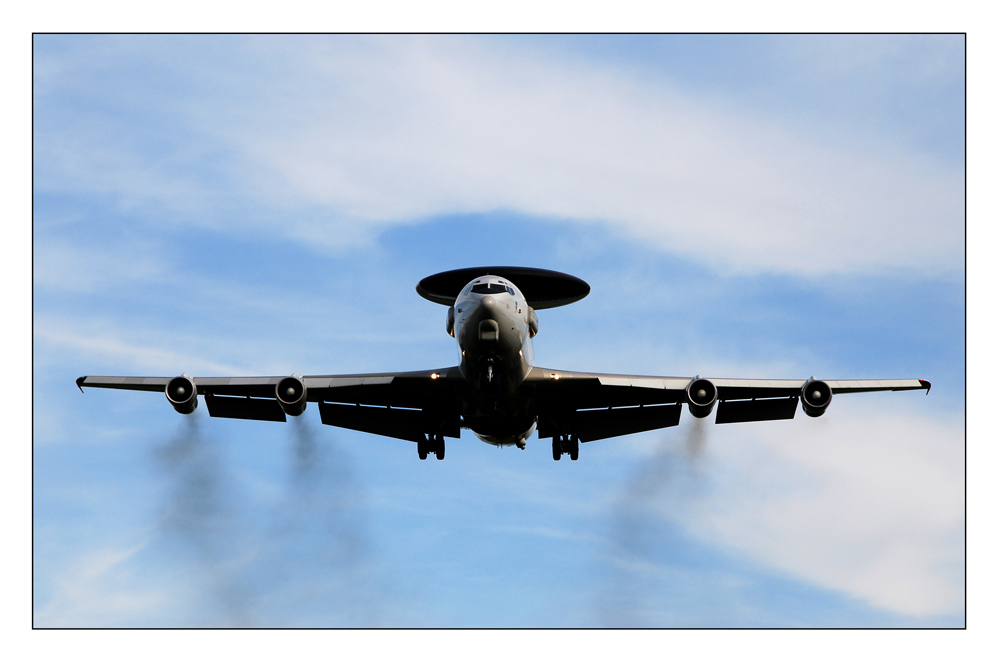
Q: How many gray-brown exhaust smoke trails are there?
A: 3